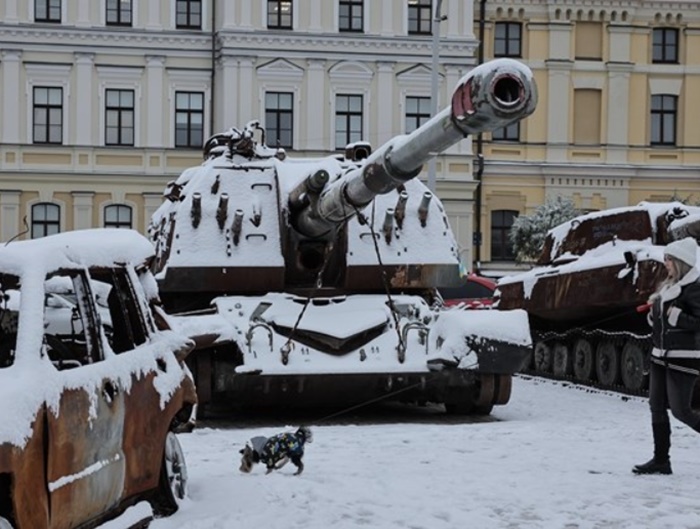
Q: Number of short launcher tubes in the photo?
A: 6